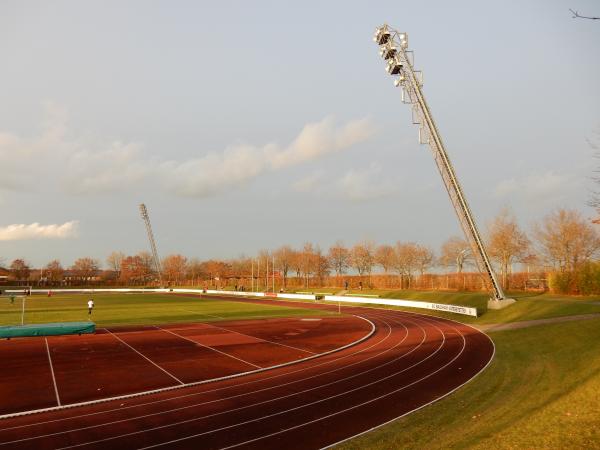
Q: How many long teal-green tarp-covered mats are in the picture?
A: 1